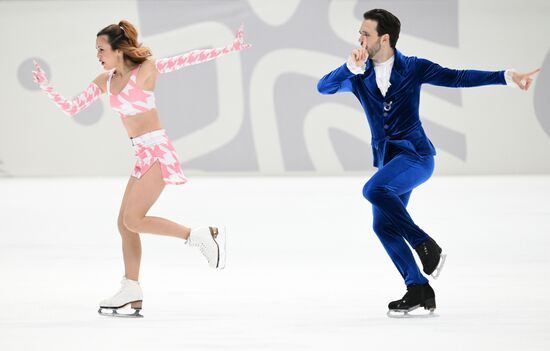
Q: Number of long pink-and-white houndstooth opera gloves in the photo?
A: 2